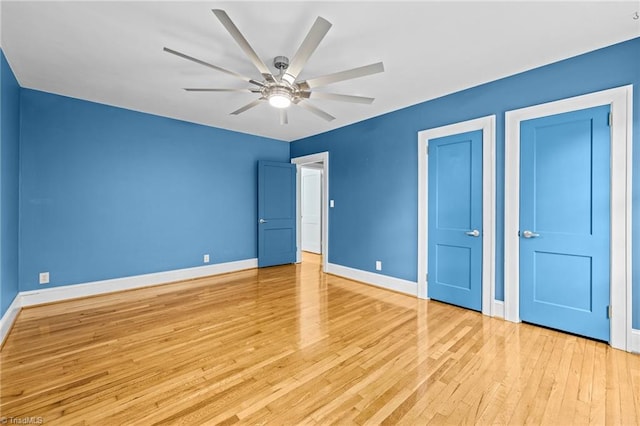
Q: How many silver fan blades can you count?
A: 9